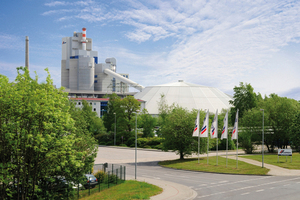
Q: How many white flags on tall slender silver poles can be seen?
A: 5